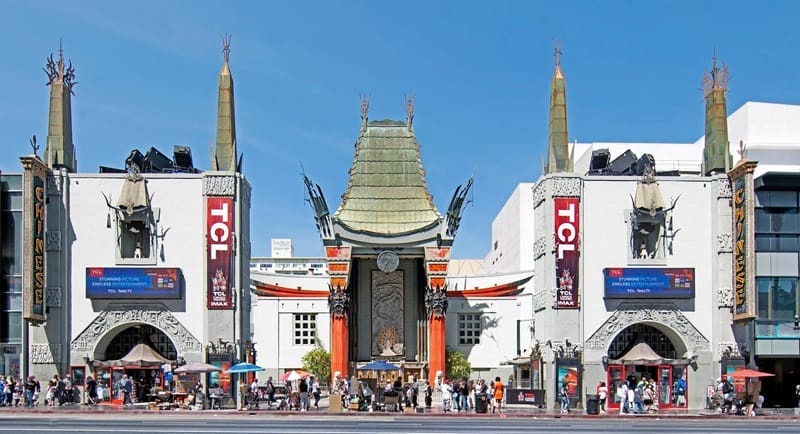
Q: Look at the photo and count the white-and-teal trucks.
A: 0